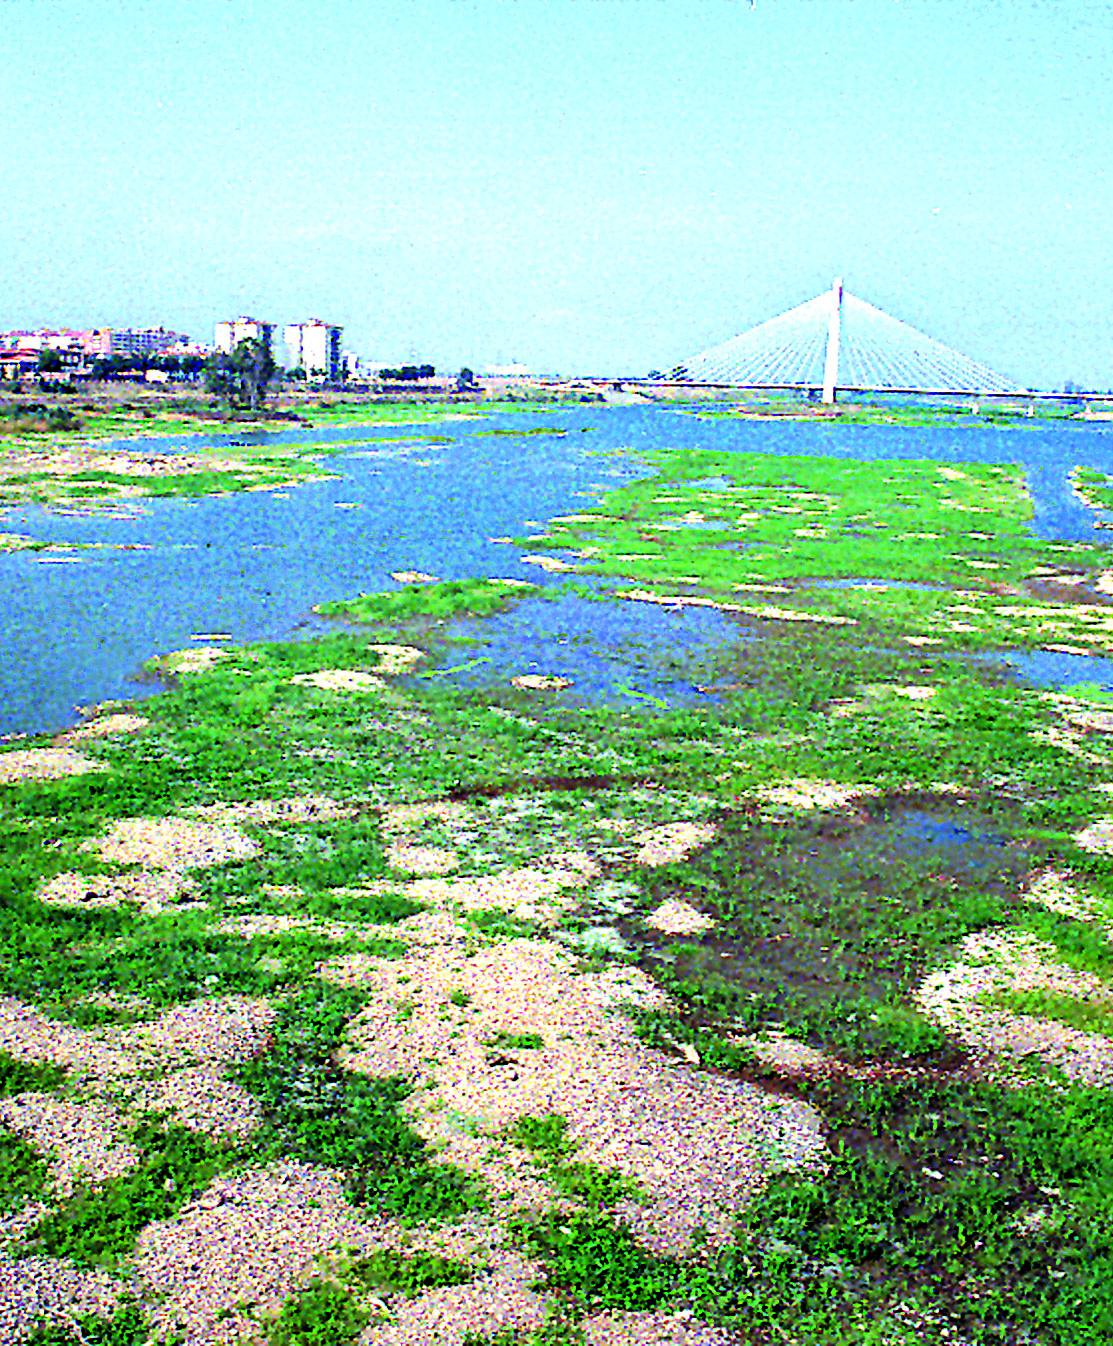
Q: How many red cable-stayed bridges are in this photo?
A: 0